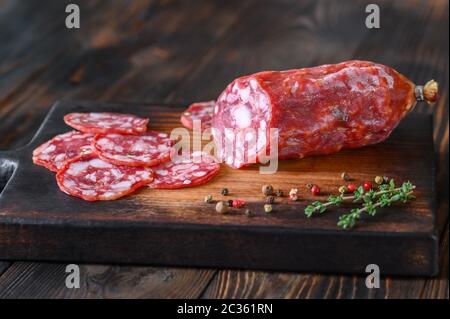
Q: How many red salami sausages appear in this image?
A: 1